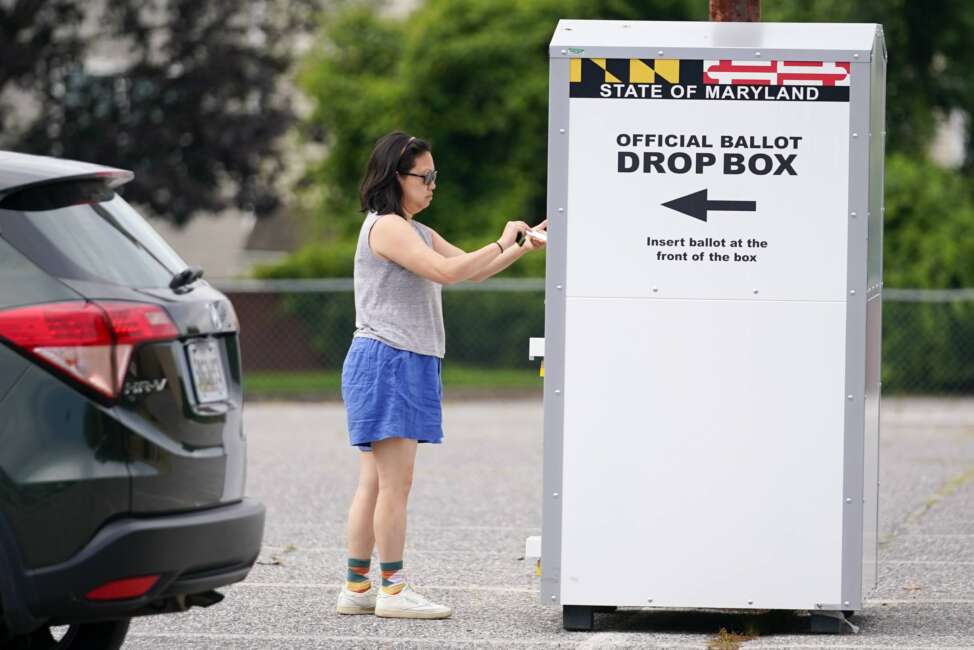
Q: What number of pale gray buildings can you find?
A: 1